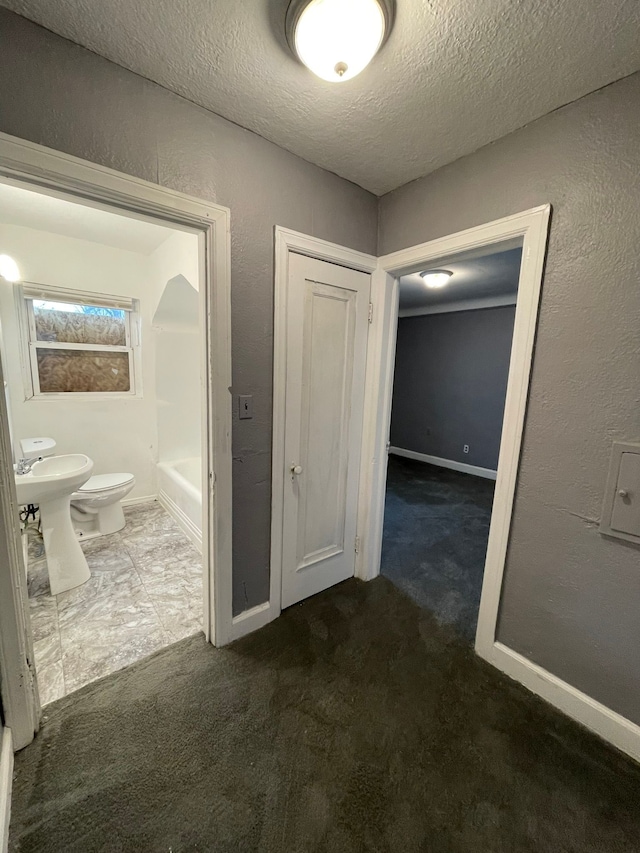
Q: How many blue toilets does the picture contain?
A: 0